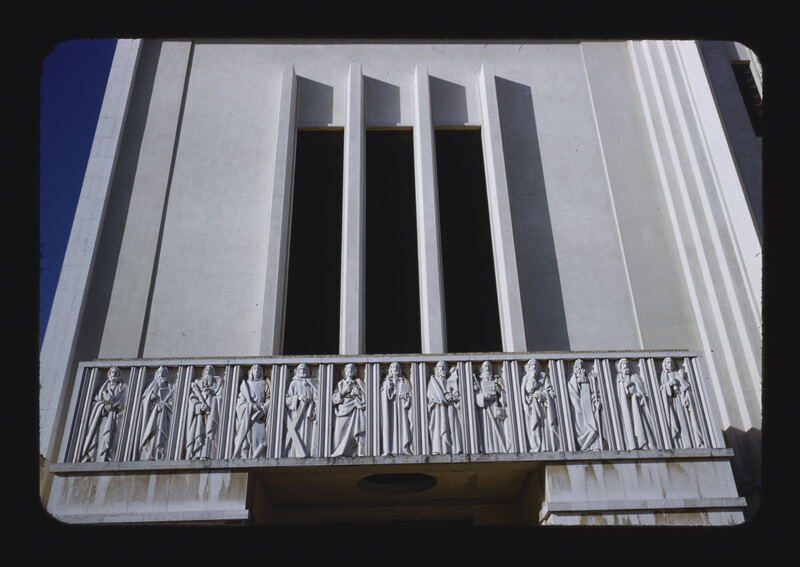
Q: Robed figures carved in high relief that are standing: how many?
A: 13